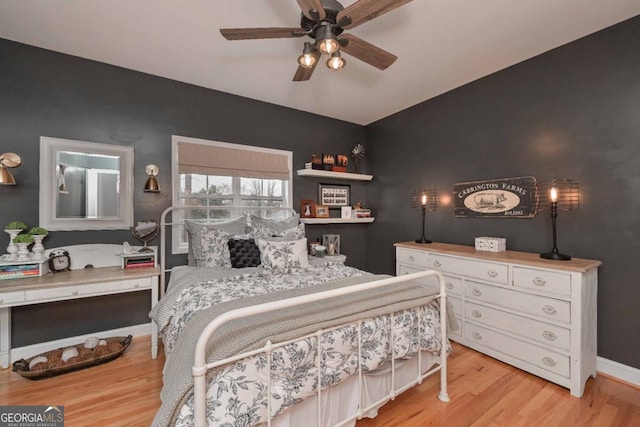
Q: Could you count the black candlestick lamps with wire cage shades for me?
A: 2